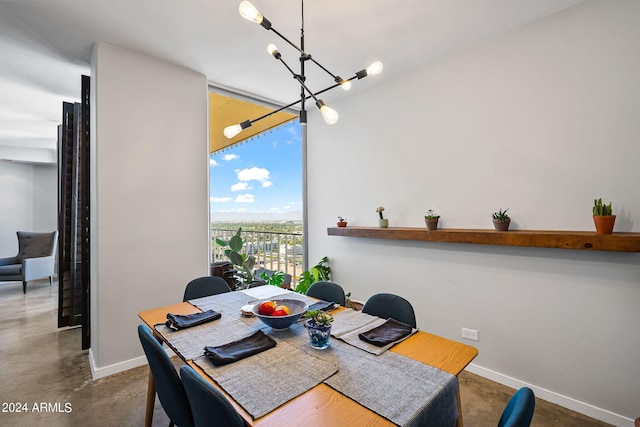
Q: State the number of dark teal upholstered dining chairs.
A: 6